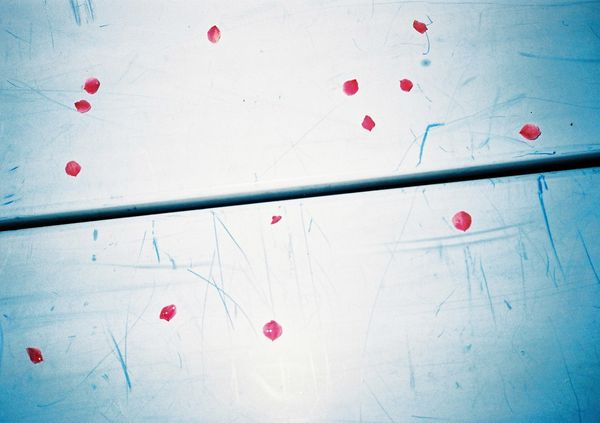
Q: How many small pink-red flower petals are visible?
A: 14